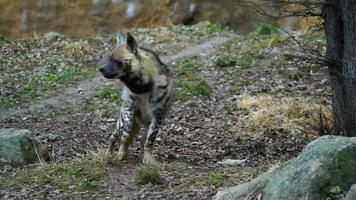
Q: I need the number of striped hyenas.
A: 1